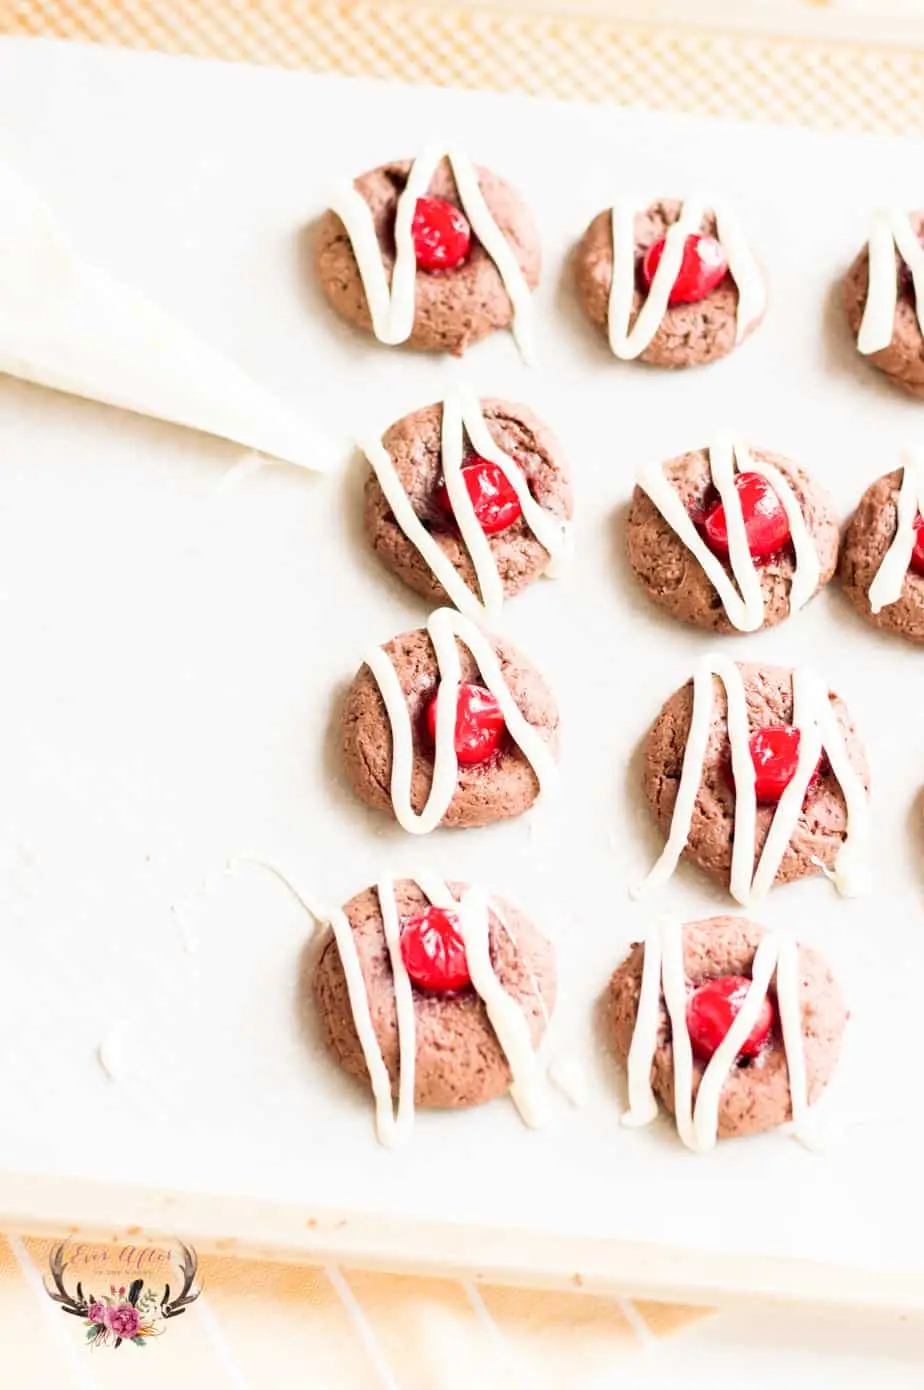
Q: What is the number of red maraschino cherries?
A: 9